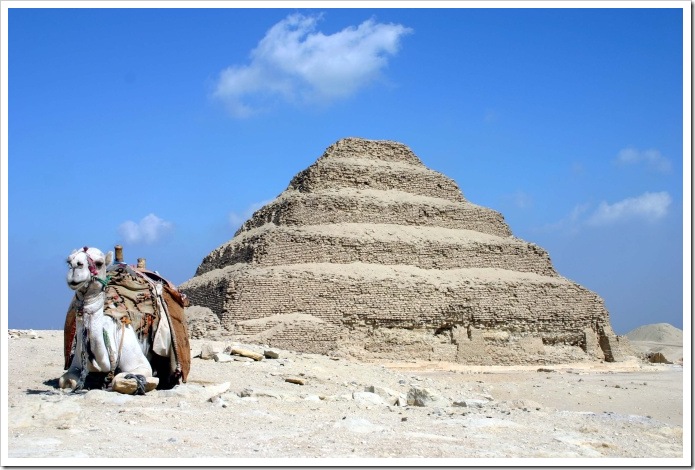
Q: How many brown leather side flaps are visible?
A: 2